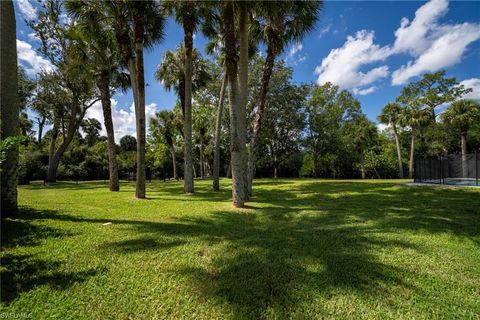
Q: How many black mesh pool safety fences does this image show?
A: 1